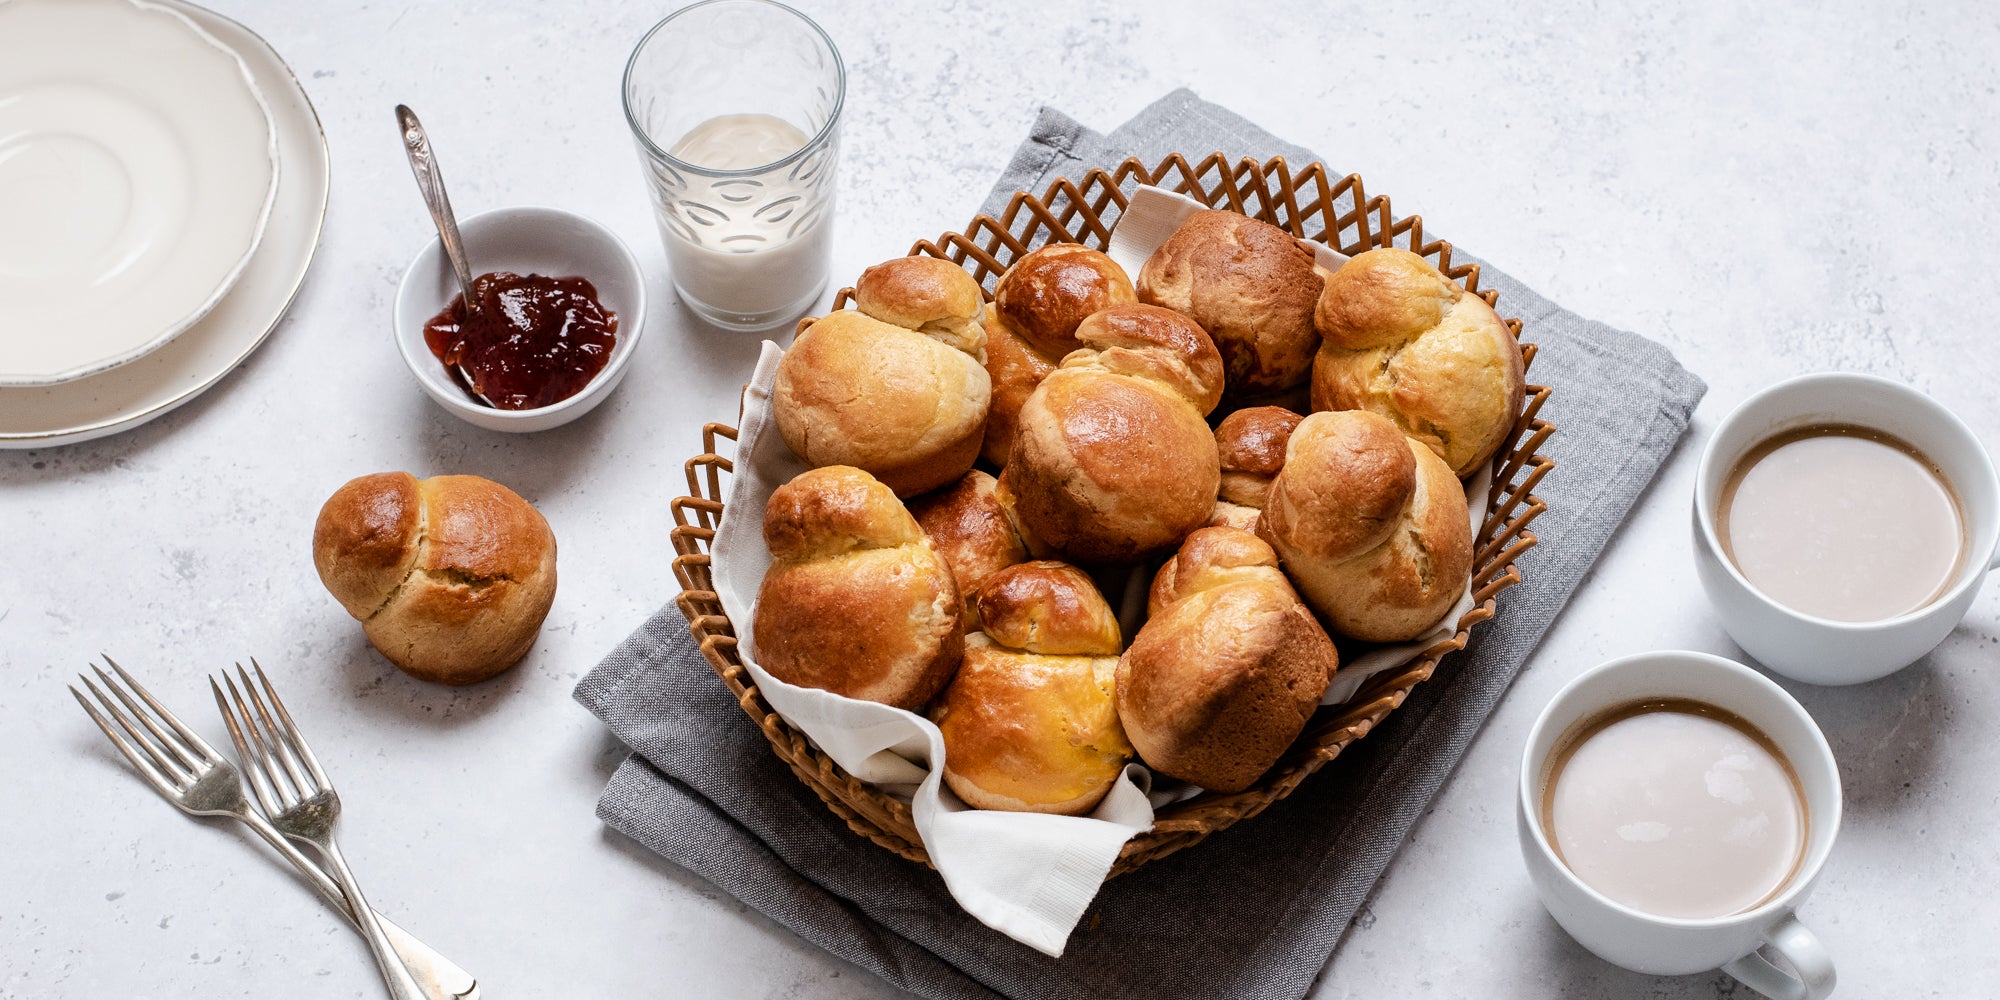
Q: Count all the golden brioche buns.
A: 12